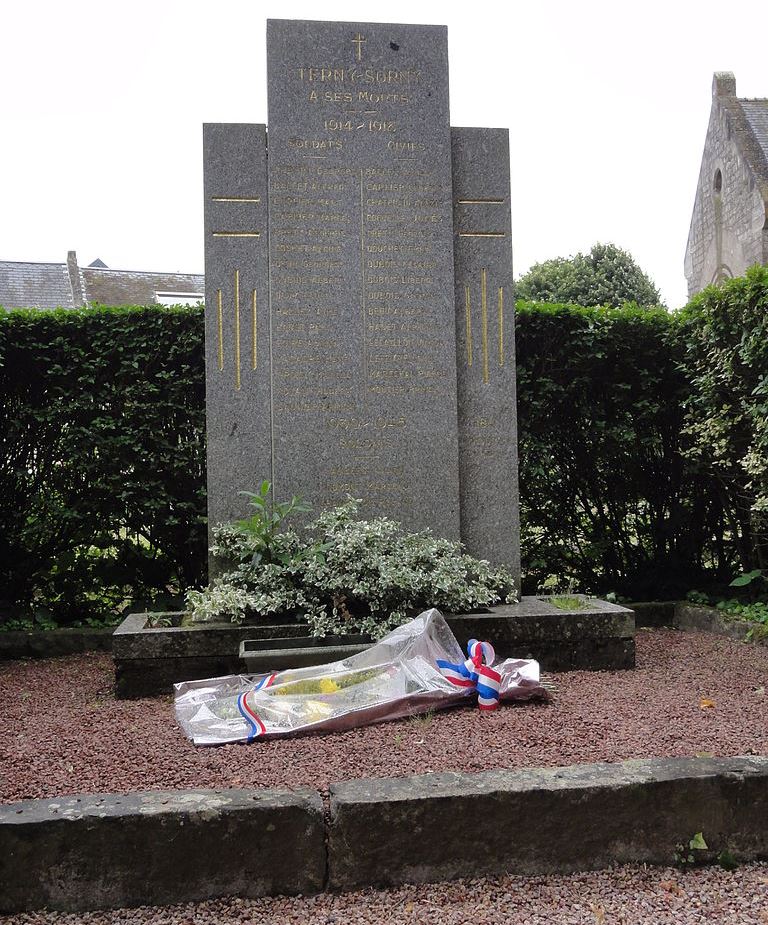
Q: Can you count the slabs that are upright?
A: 3